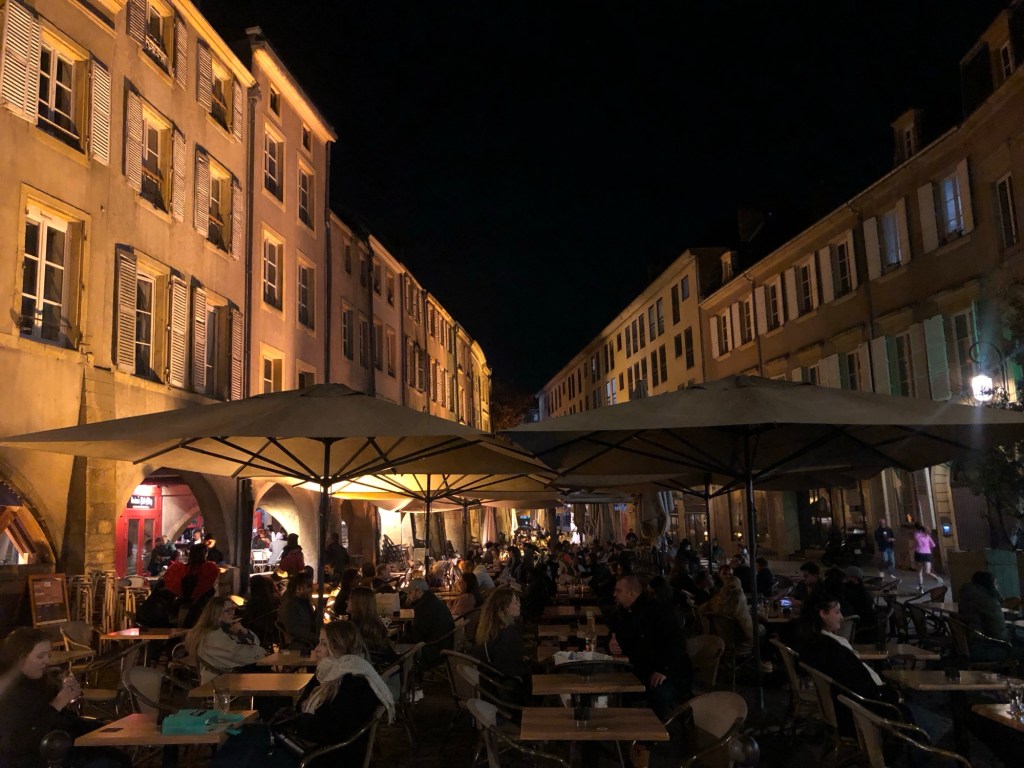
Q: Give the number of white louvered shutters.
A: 14